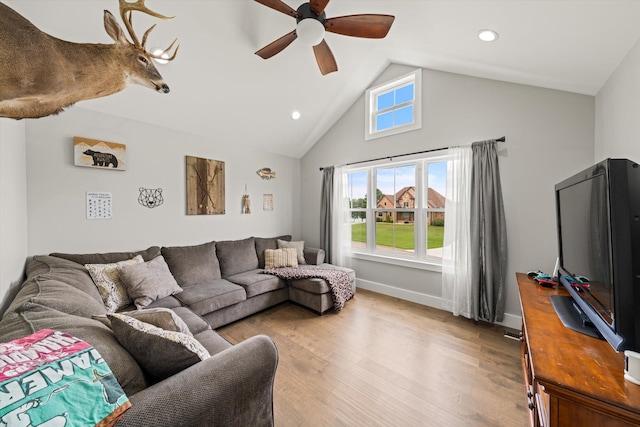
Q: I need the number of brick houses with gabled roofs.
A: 1